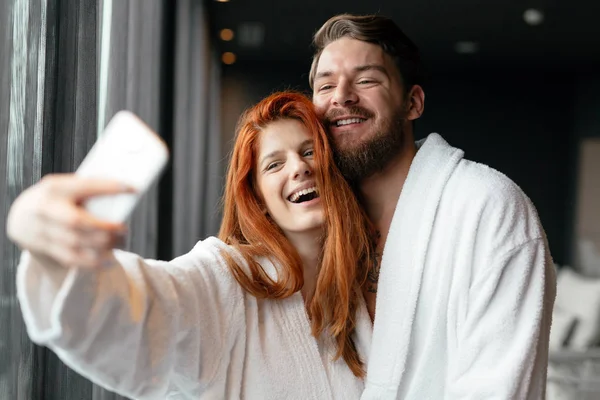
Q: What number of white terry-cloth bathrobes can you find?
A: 2